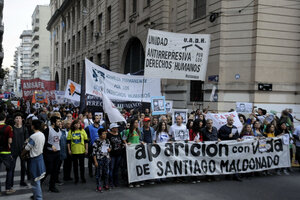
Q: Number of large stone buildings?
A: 1